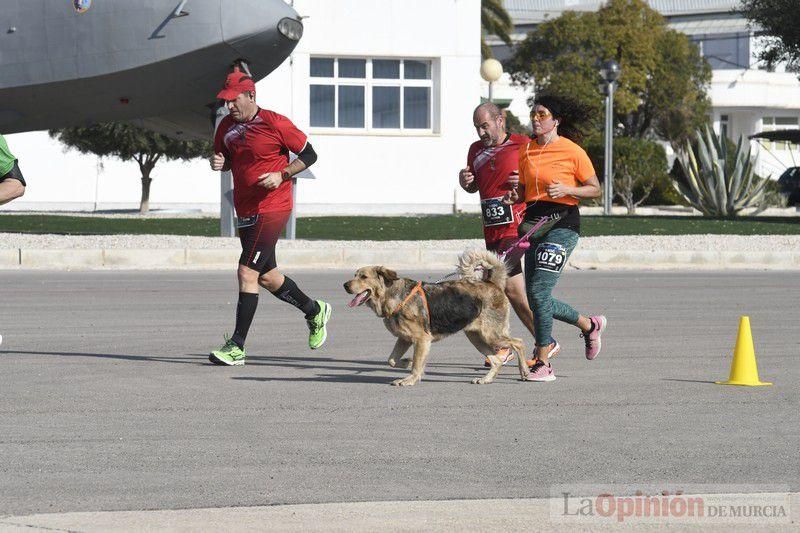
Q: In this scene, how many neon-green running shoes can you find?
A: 2